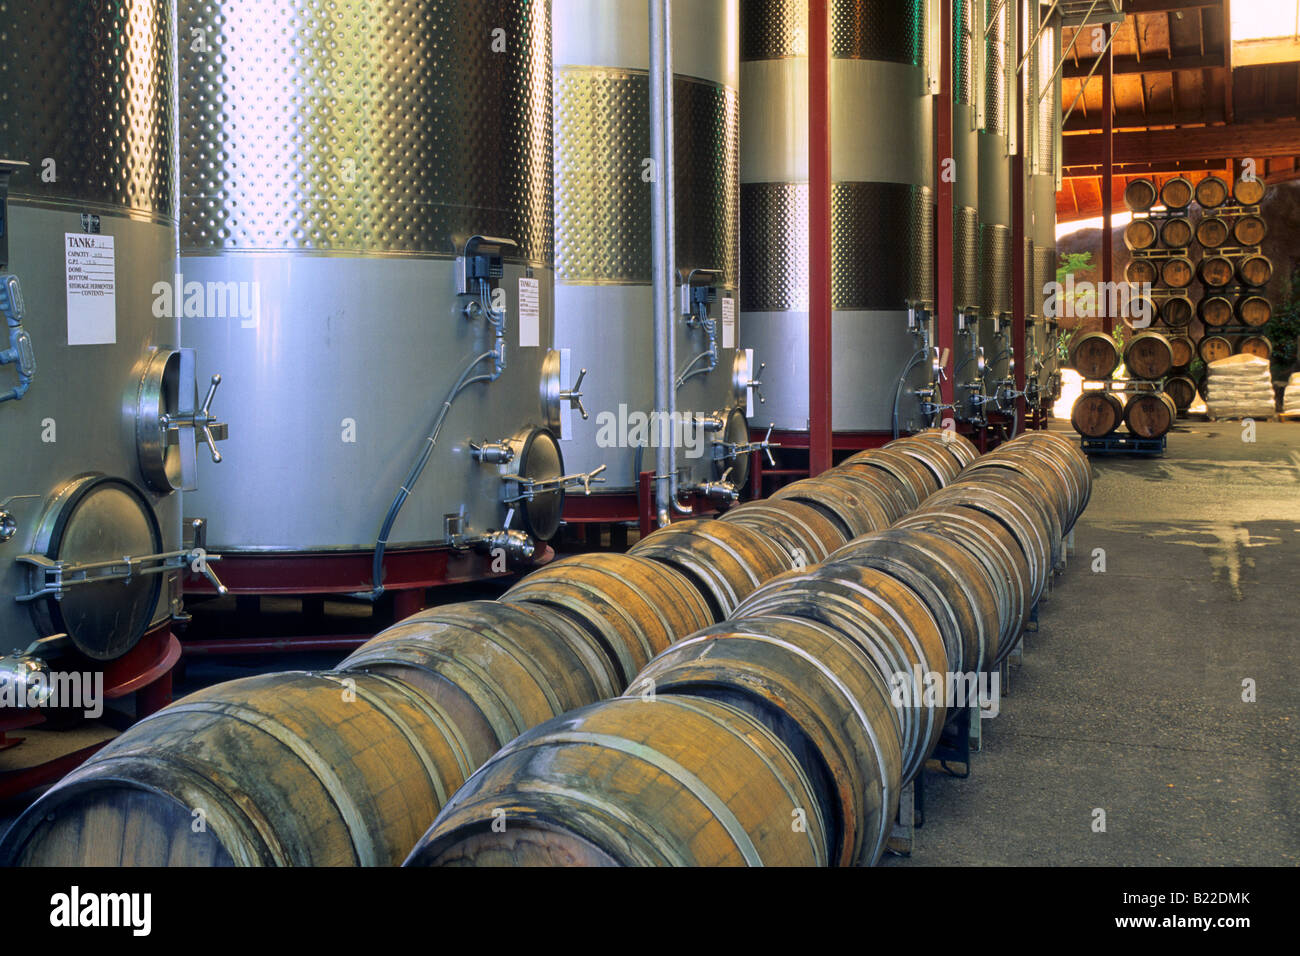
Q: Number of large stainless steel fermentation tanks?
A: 8